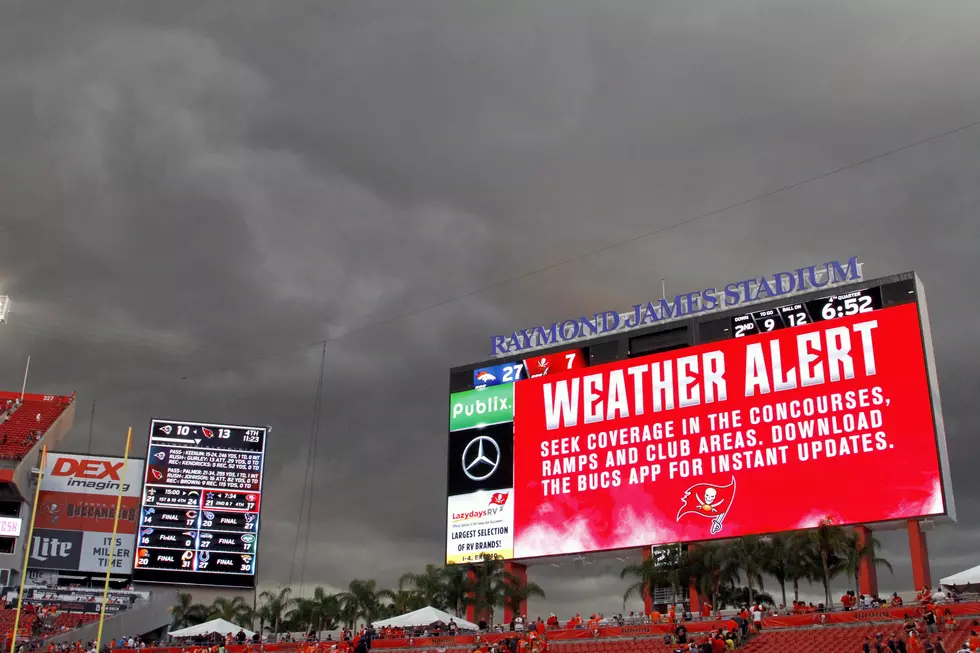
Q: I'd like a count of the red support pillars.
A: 6